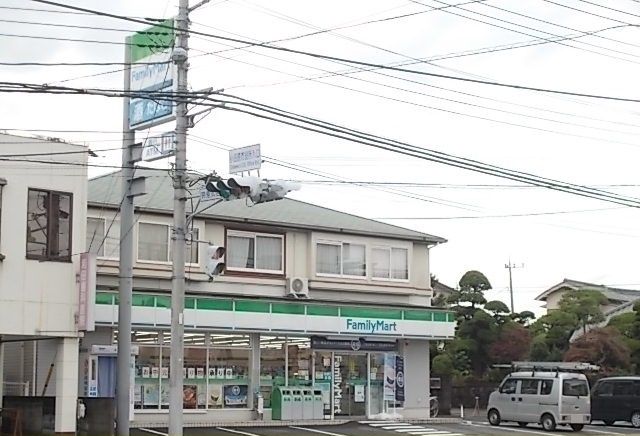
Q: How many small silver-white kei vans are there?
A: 1